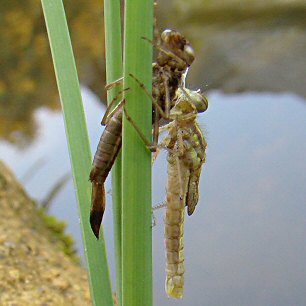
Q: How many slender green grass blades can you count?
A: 3